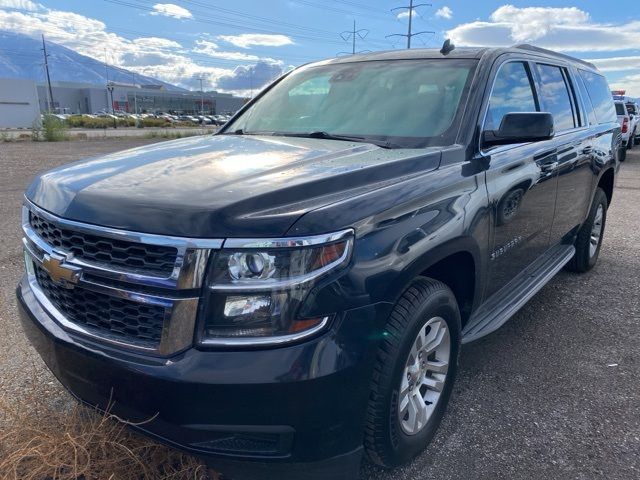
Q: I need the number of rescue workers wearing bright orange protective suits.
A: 0